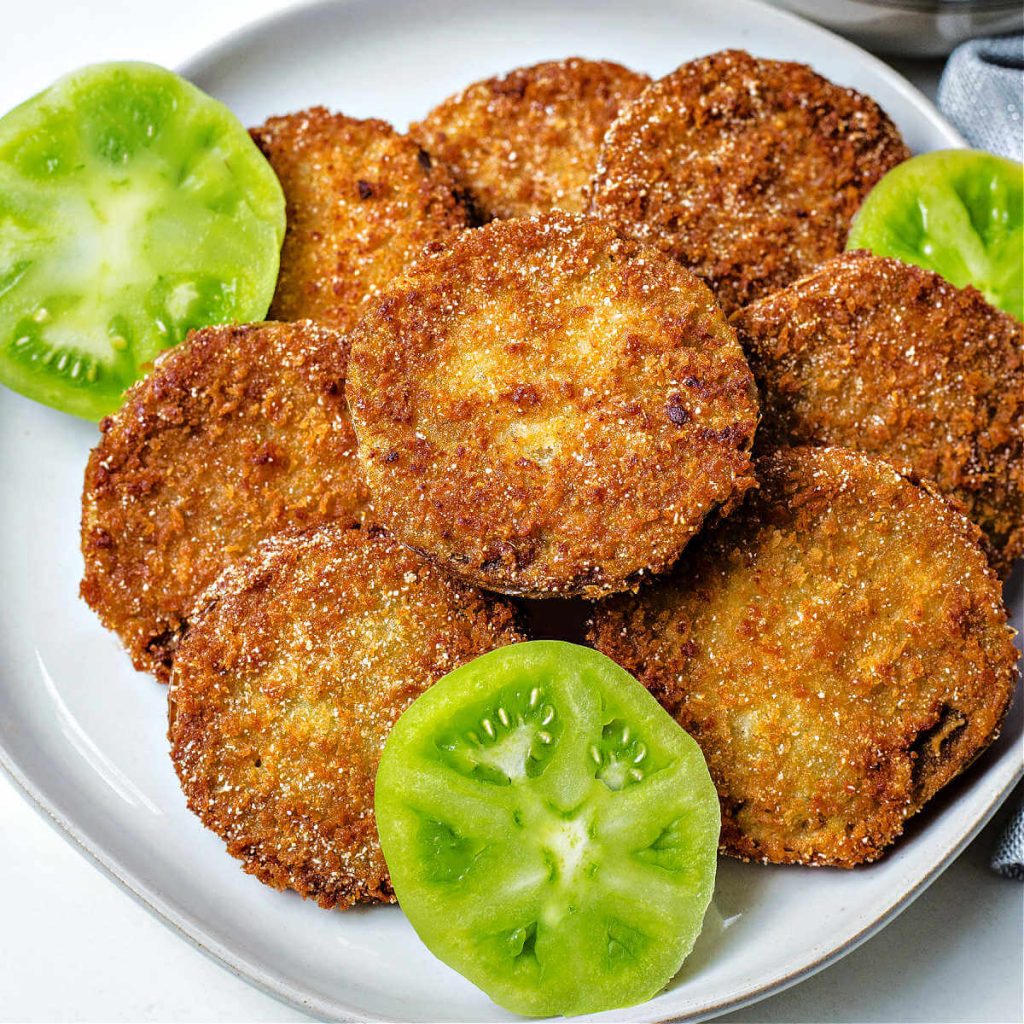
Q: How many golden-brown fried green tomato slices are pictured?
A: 8